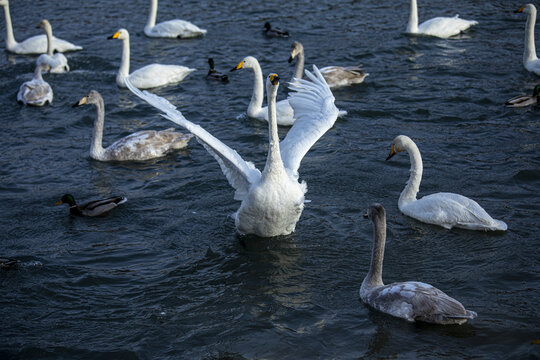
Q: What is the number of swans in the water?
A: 13